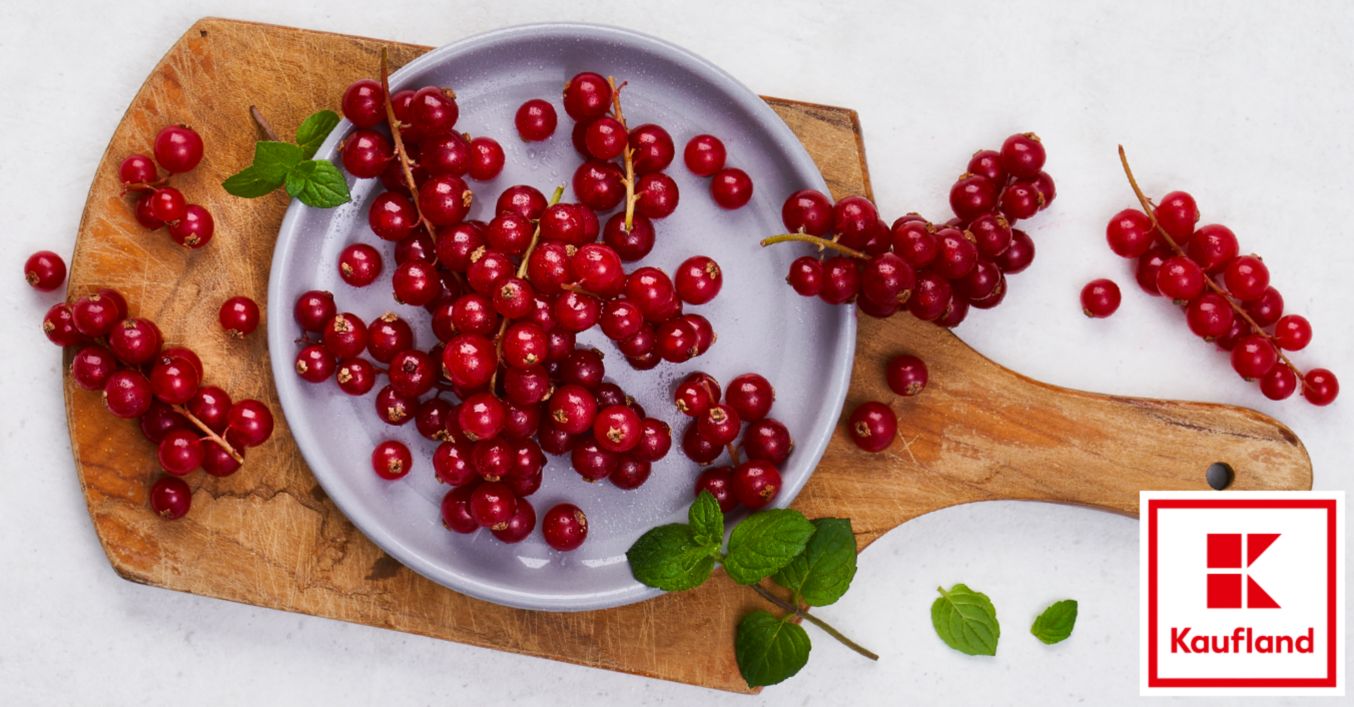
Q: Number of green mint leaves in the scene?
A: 11